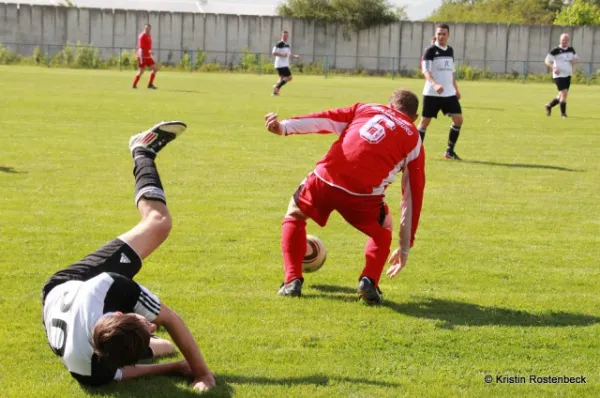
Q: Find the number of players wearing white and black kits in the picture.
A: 4